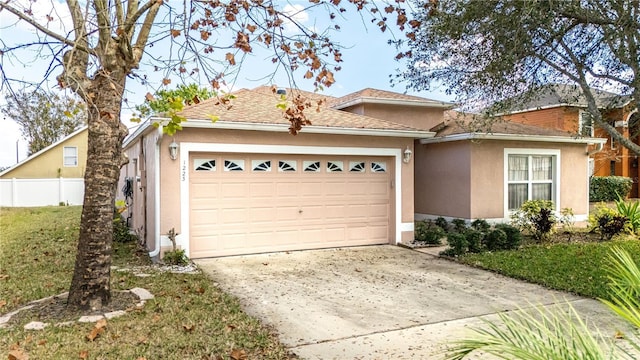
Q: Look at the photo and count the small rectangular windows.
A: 8